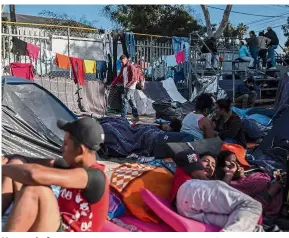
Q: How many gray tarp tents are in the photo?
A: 1